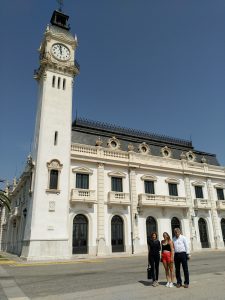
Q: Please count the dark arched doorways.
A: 6